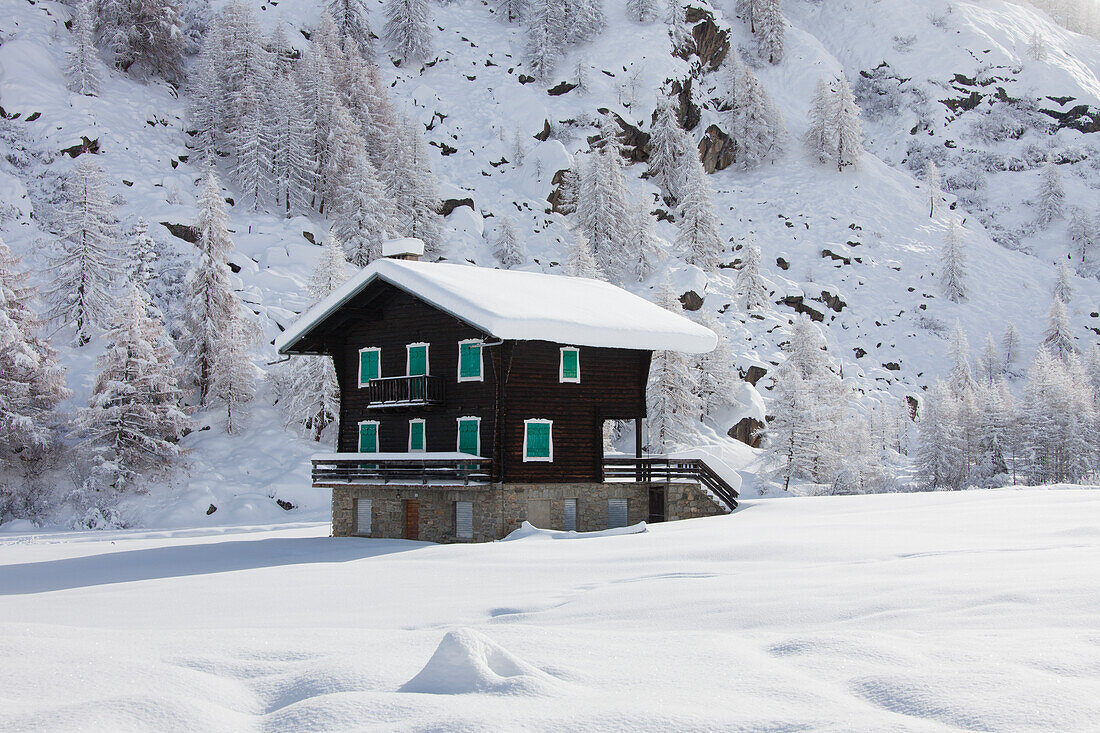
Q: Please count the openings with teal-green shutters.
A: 8